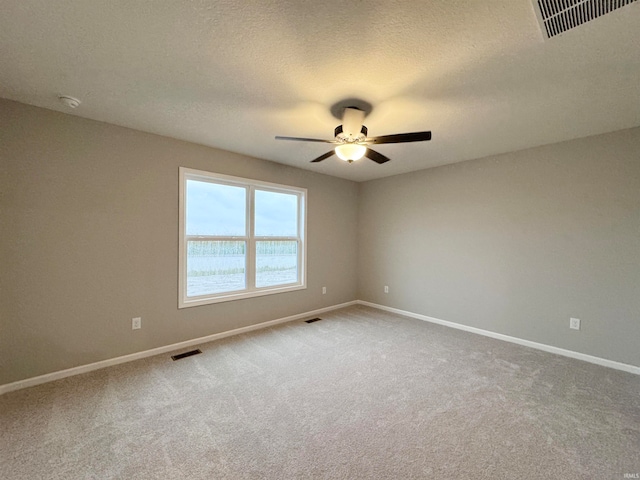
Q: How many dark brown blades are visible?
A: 4